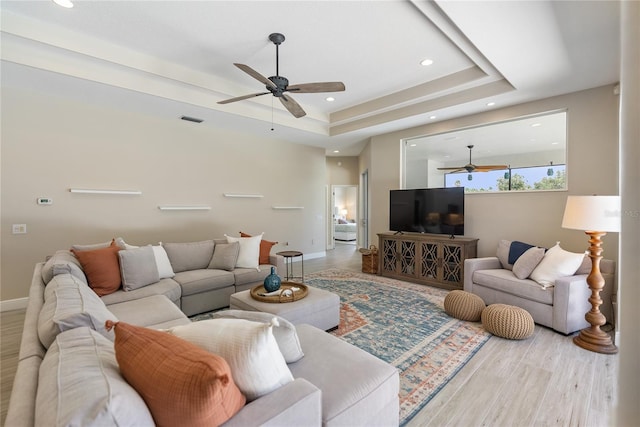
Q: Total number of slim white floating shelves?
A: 4